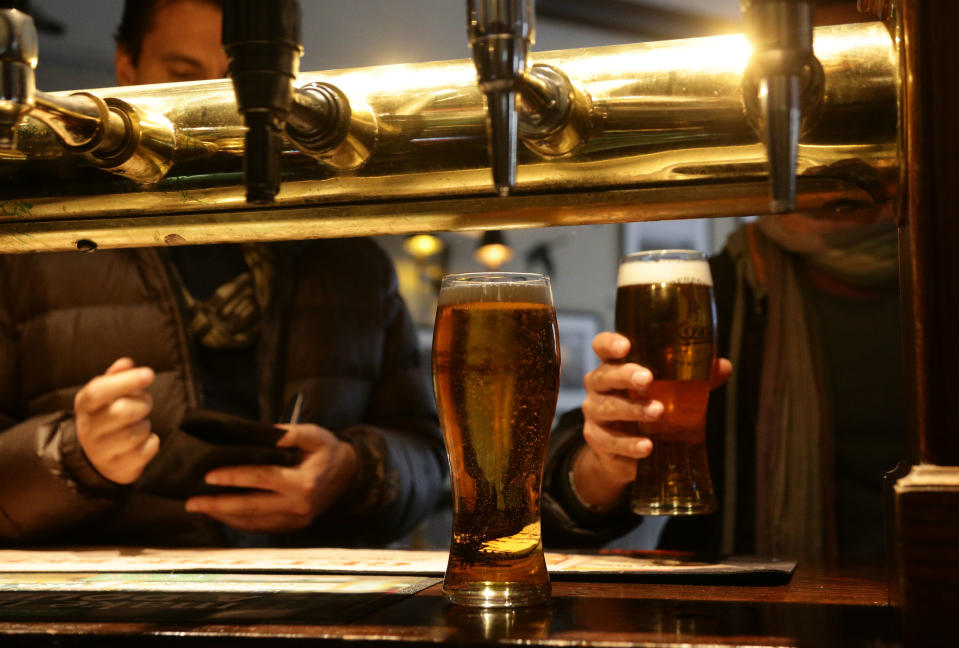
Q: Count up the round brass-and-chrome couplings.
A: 4